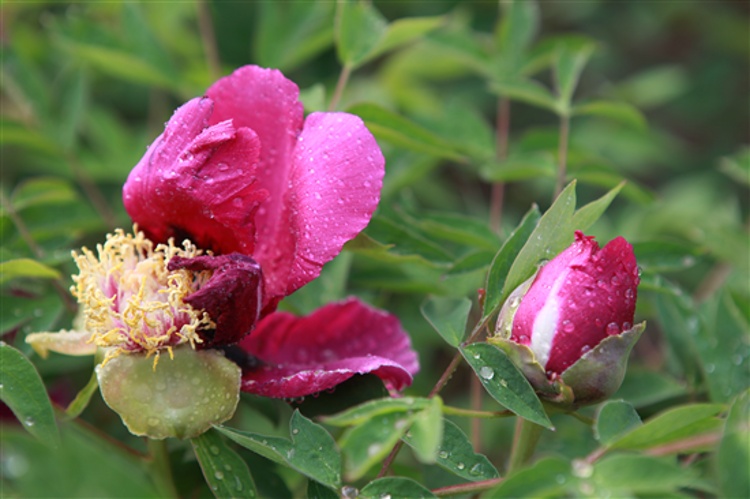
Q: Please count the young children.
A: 0